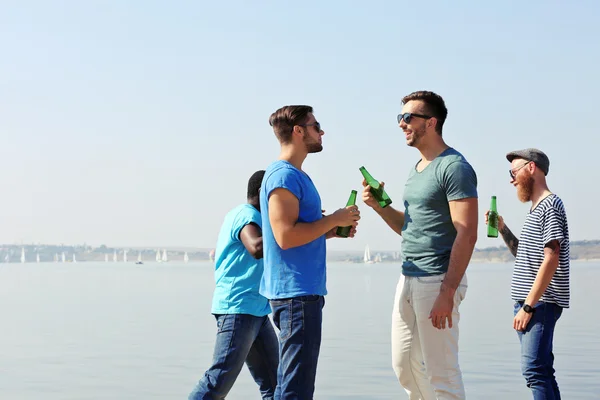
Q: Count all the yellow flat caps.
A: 0